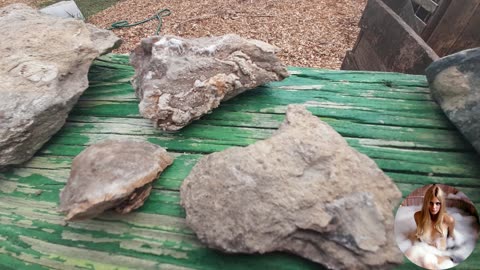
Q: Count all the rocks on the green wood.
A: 5